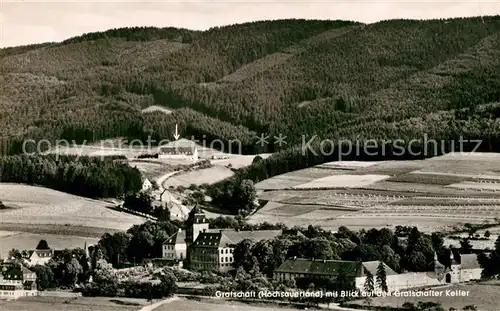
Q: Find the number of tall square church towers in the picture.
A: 1